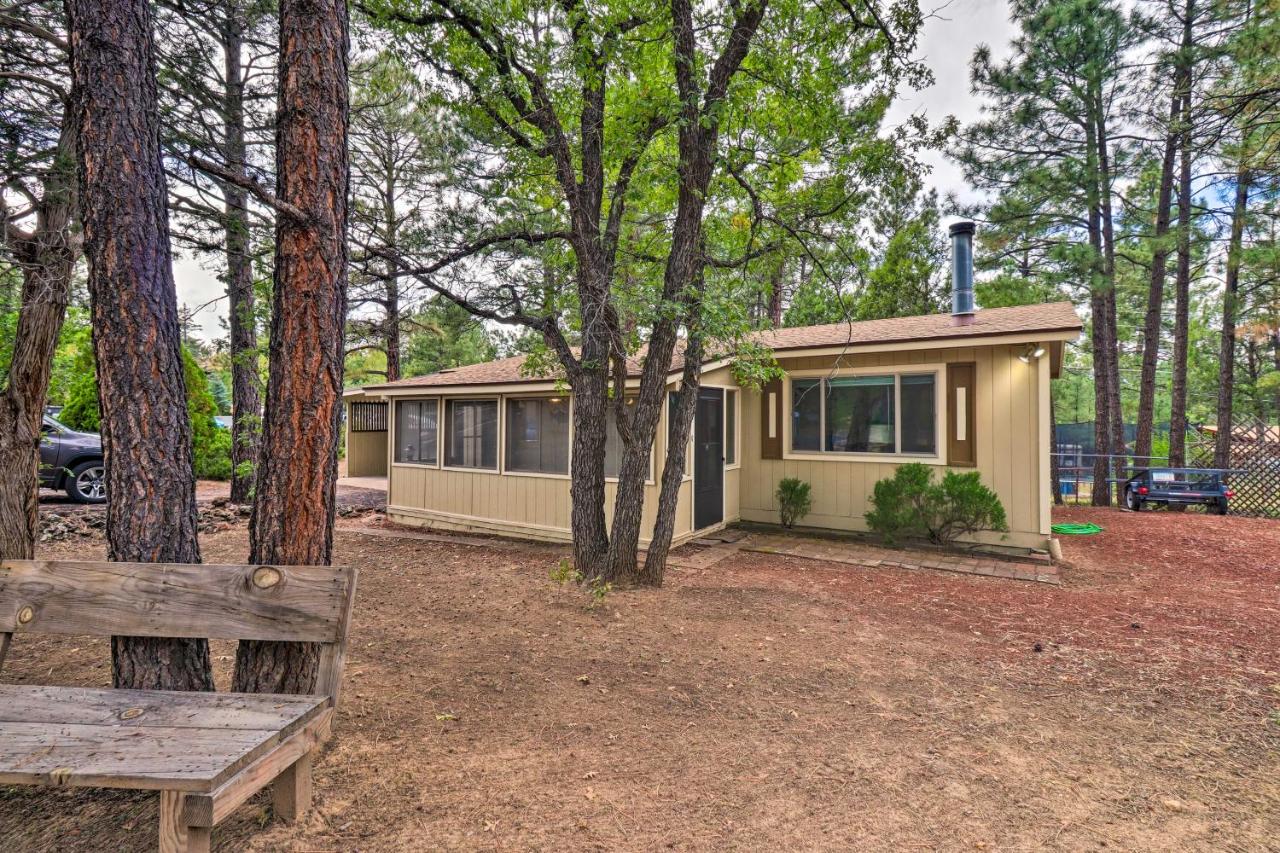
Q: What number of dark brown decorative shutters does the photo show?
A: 2